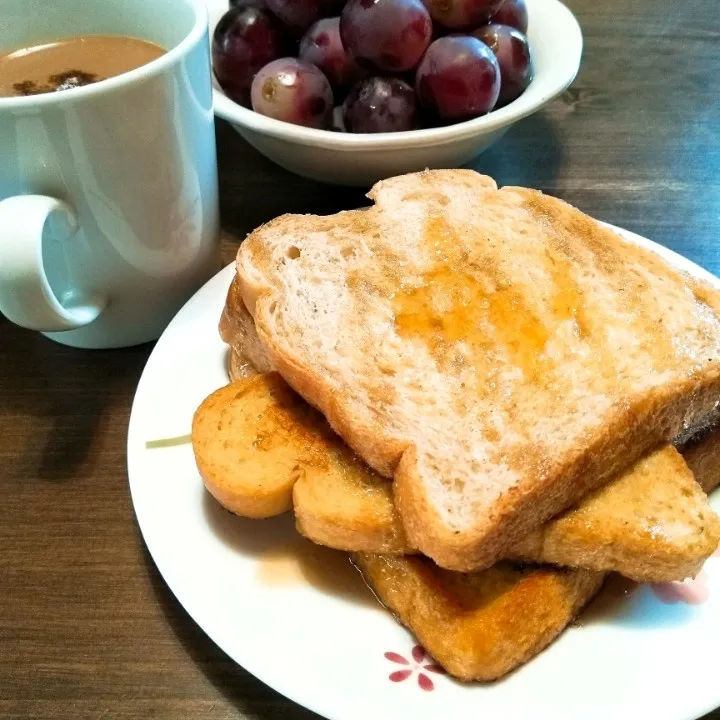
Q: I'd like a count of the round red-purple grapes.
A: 11